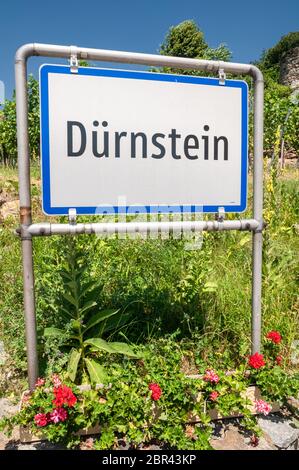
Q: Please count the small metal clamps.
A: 4